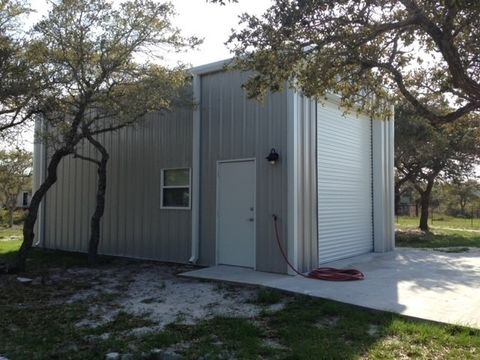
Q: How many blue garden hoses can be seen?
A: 0